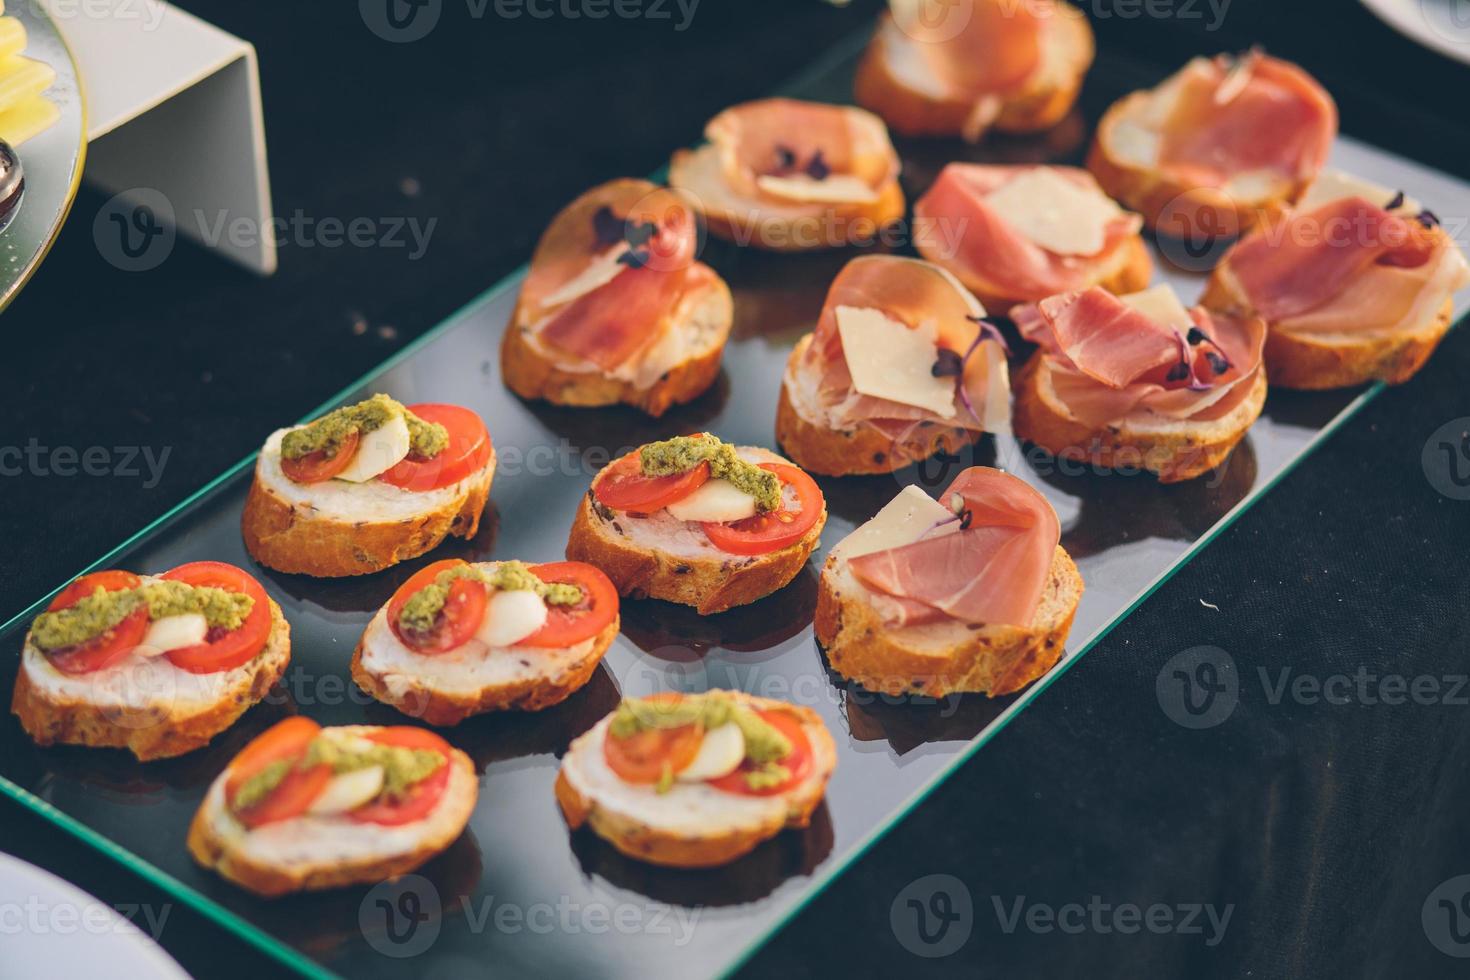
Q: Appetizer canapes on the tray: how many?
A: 15